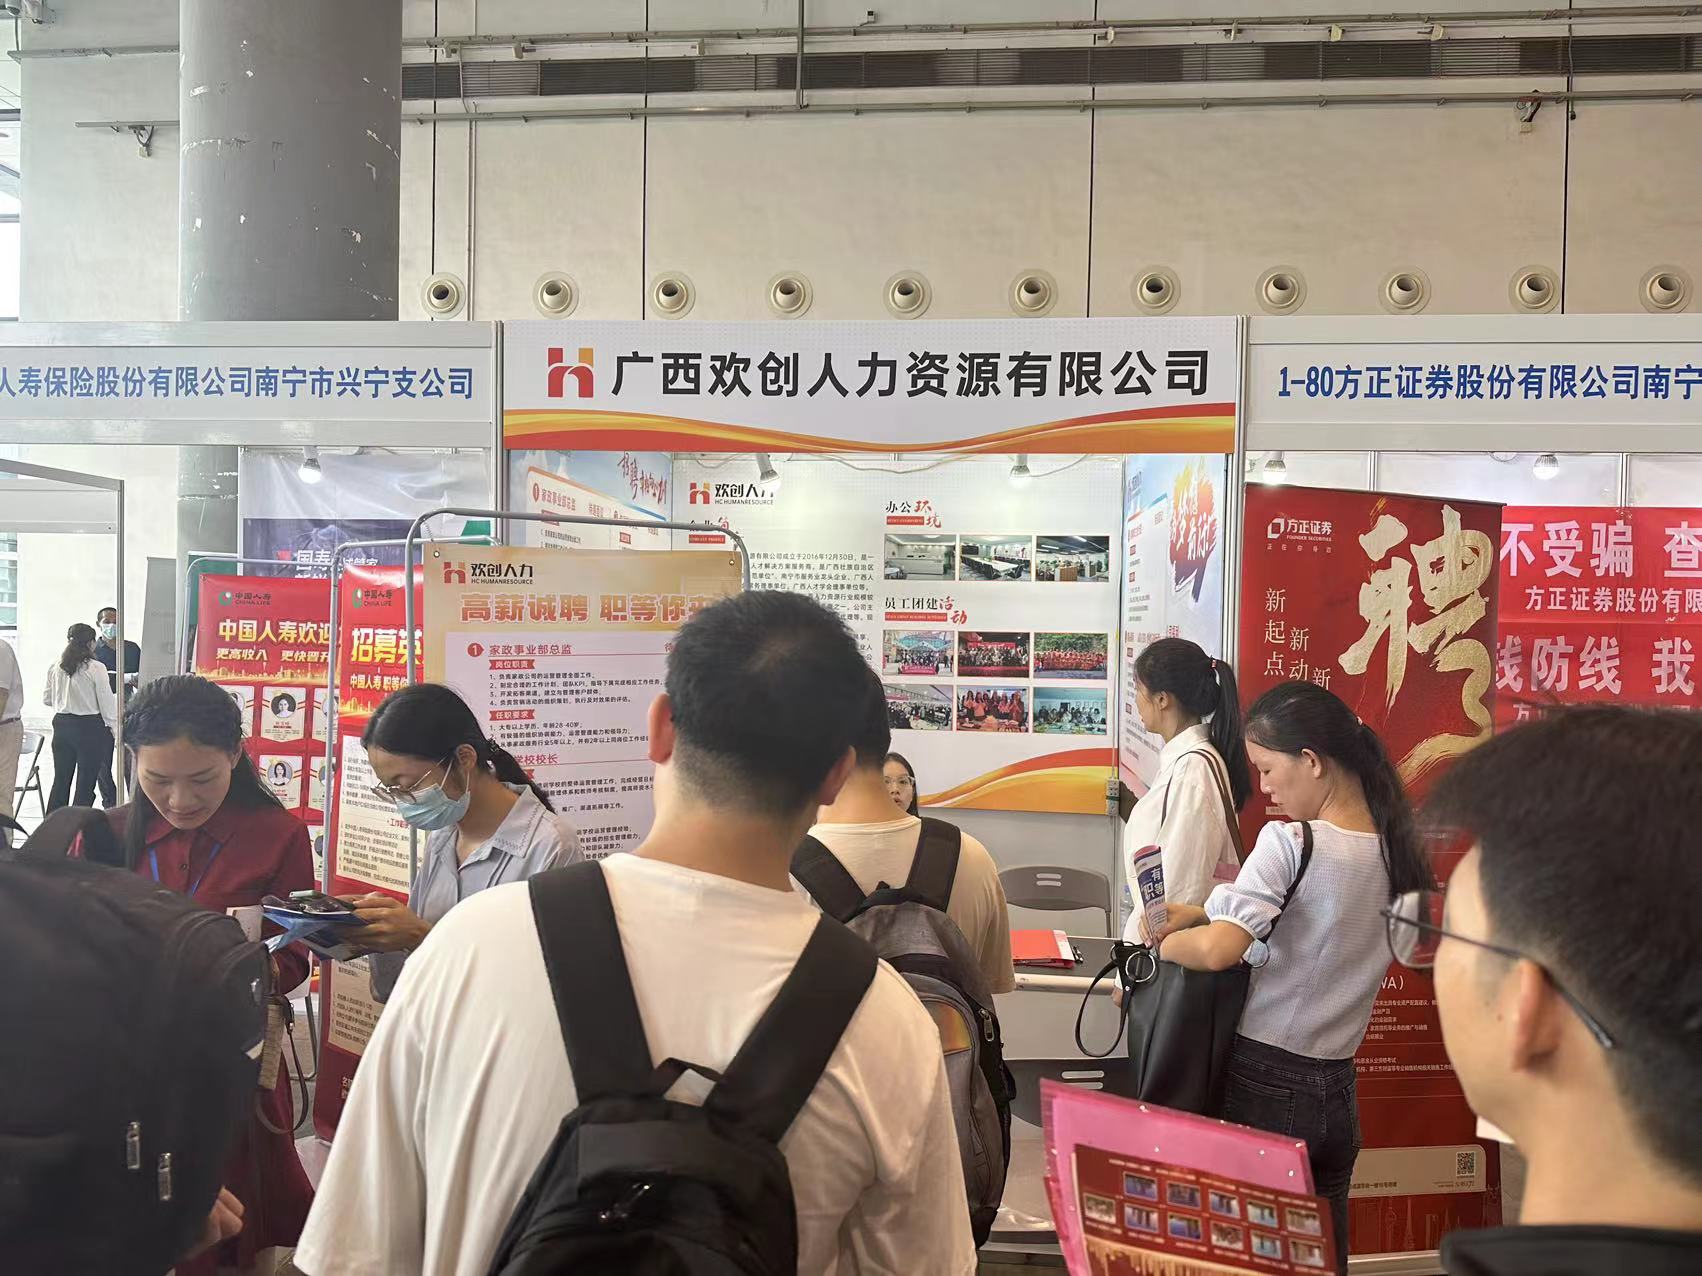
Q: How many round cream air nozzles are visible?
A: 11